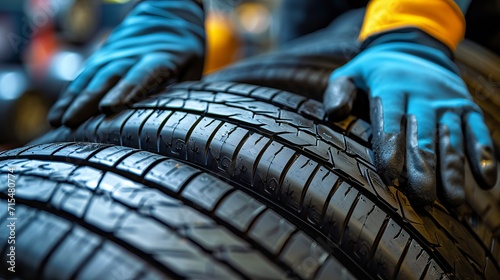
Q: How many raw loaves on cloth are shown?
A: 0